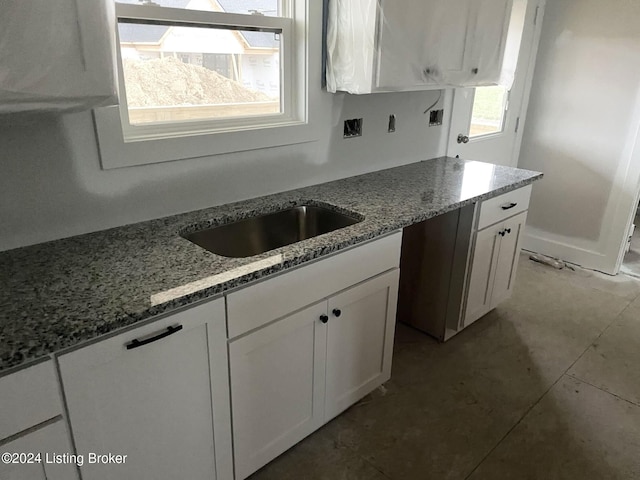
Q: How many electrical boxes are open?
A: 3